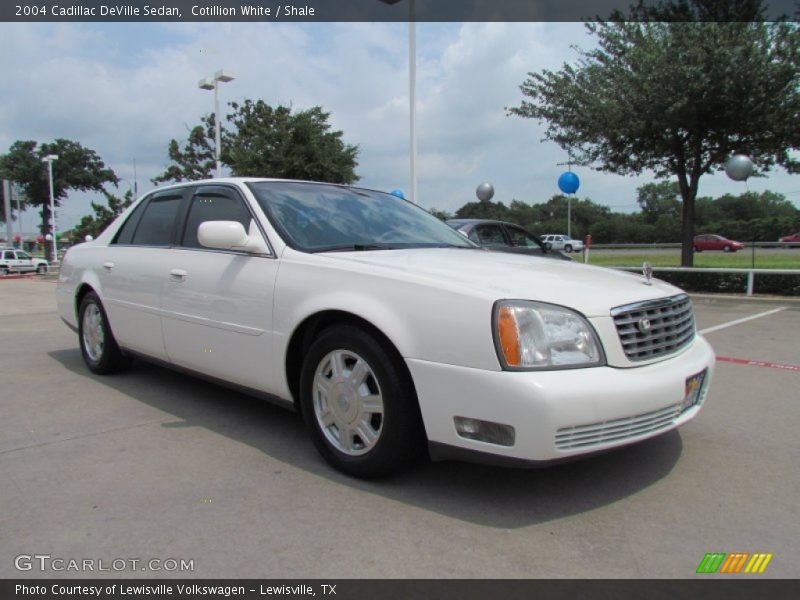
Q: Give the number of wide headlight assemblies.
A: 1